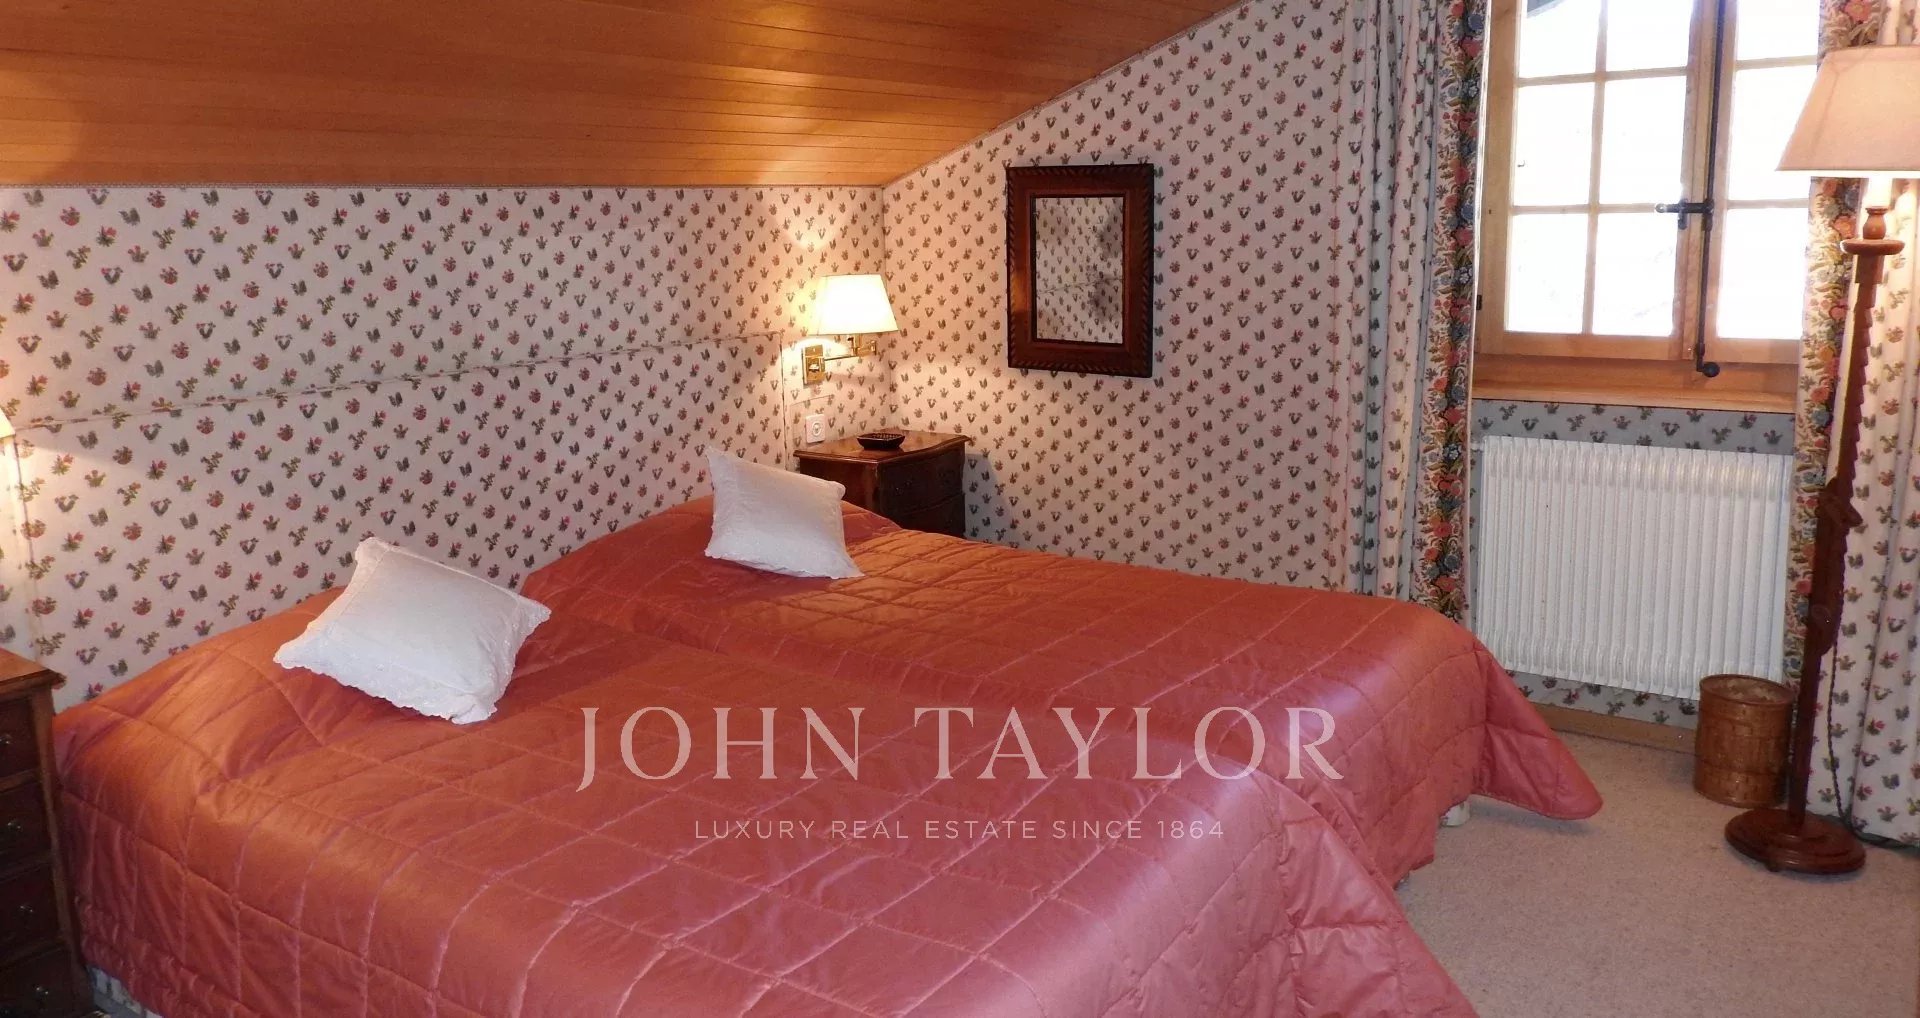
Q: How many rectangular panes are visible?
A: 9